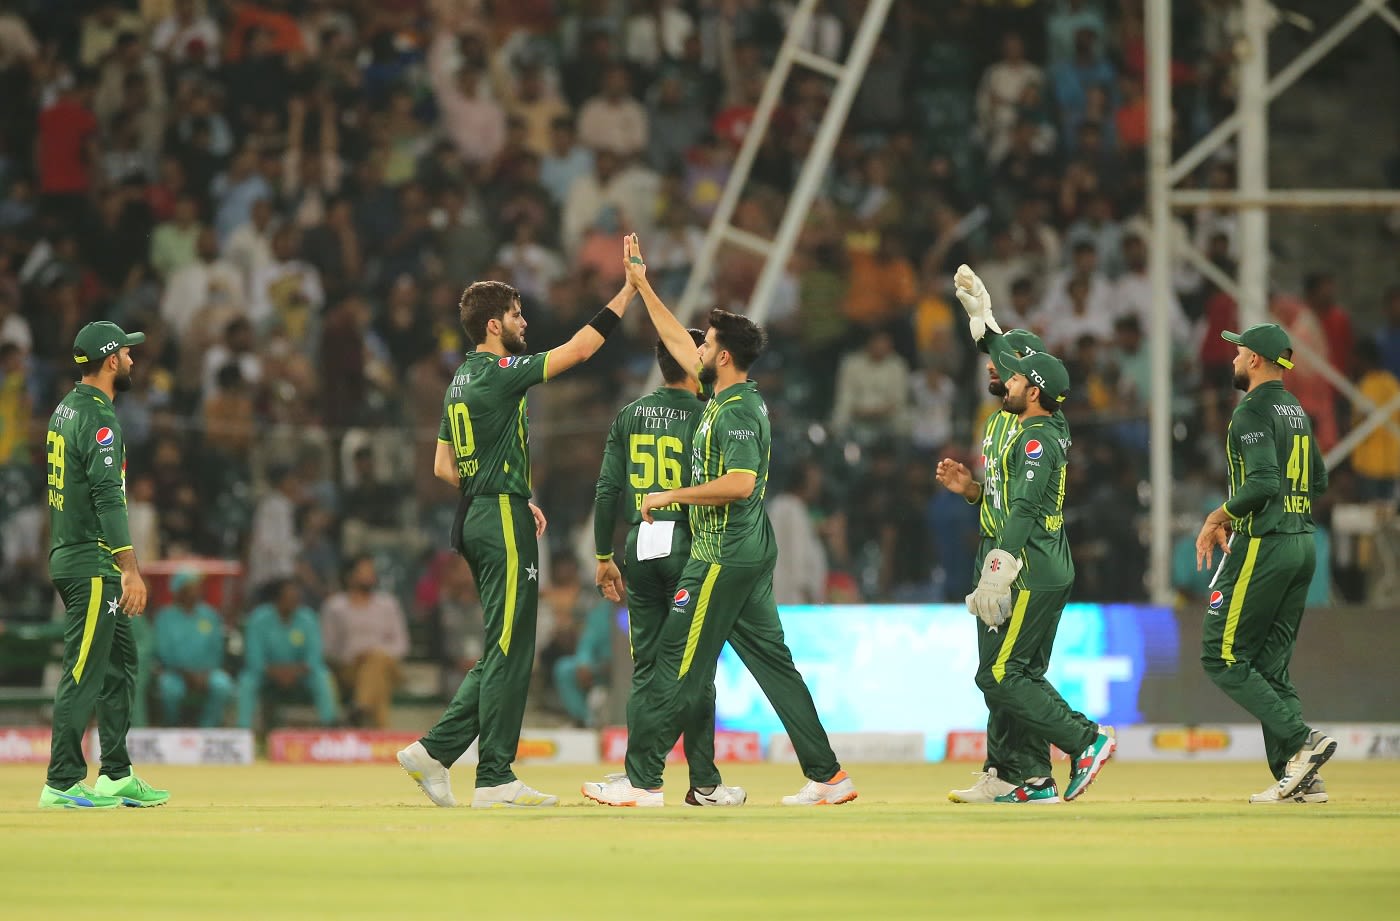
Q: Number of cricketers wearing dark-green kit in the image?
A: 7